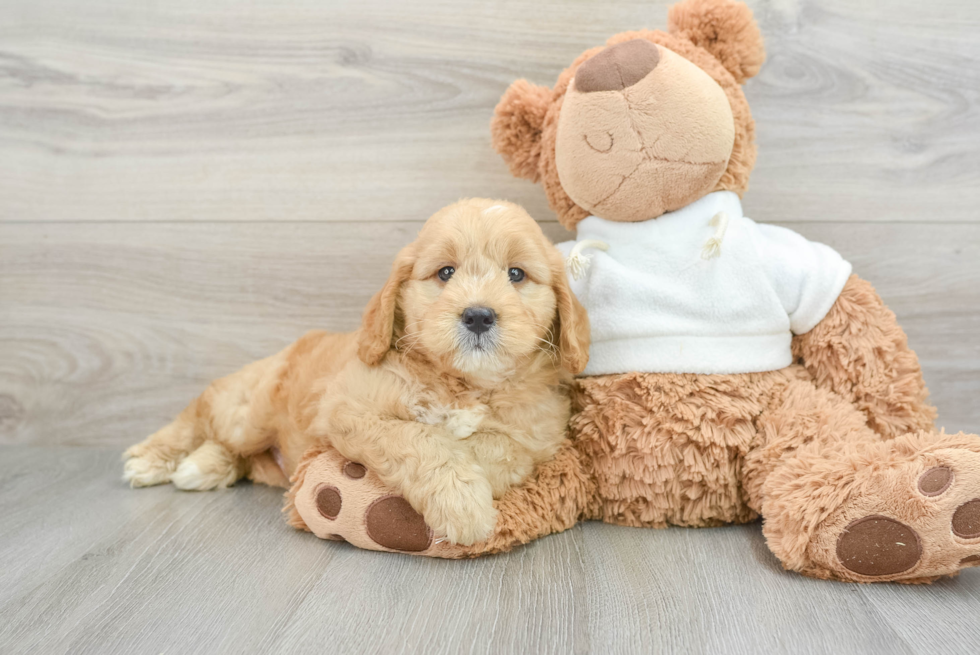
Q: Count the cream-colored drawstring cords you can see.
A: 2